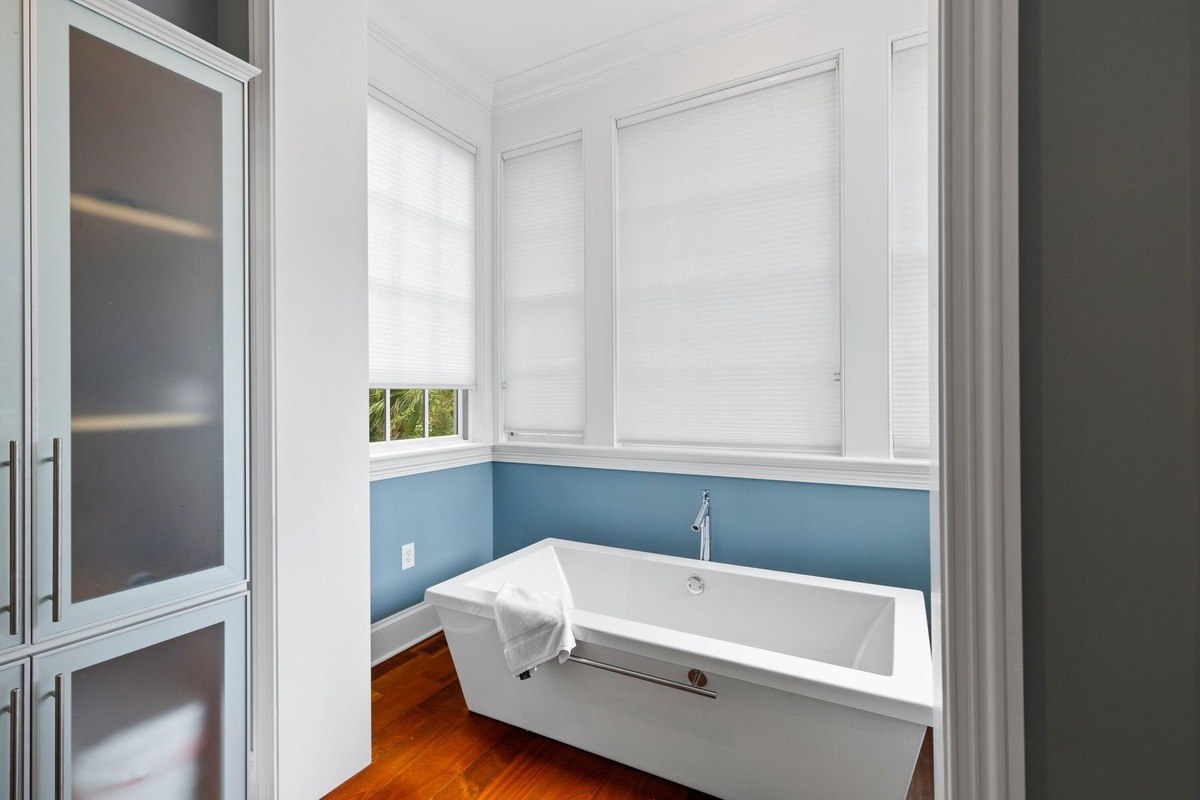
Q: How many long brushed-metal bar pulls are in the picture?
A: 4